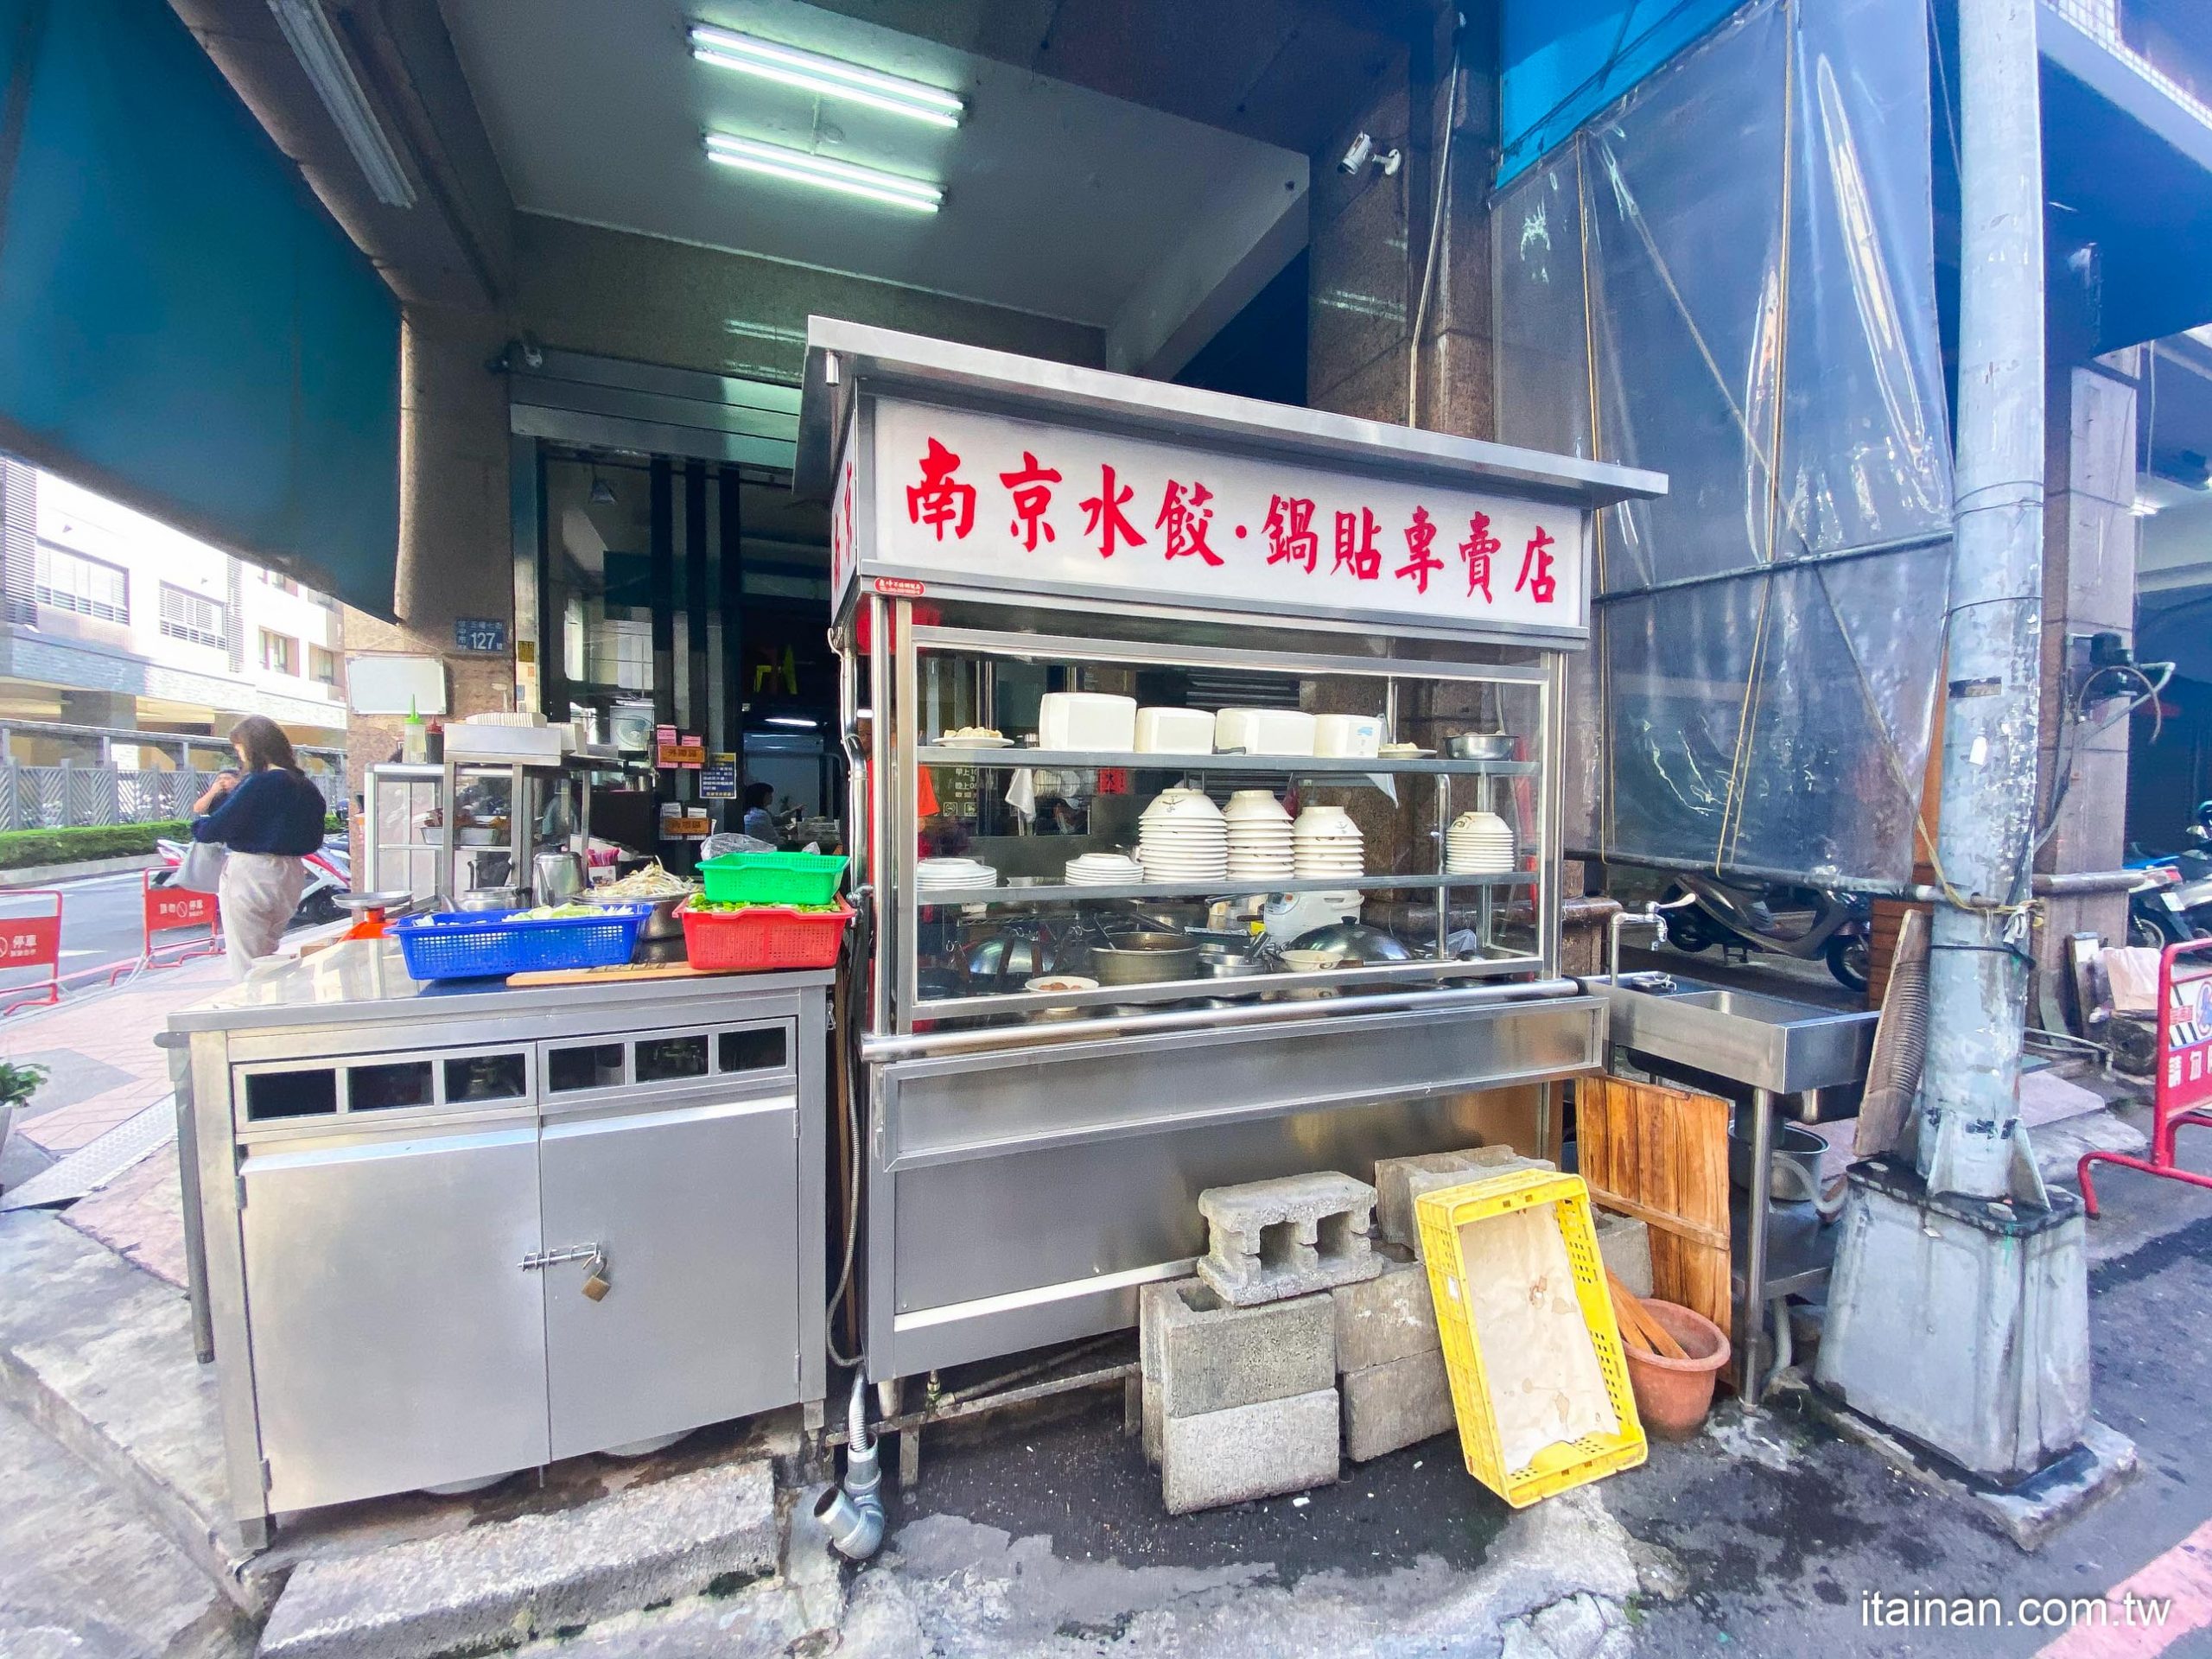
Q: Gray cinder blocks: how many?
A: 7